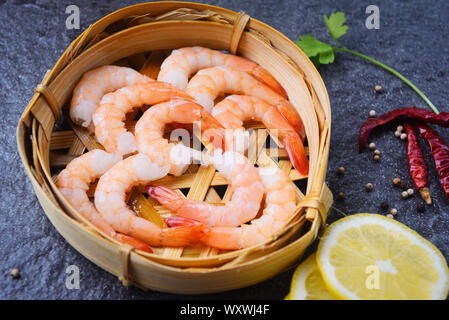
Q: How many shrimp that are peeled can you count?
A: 10